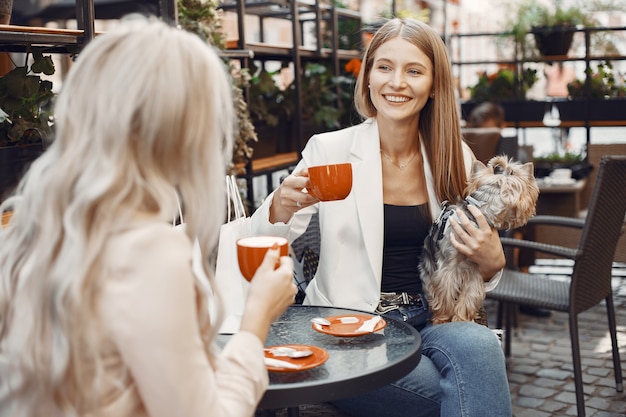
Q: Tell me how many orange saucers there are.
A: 2